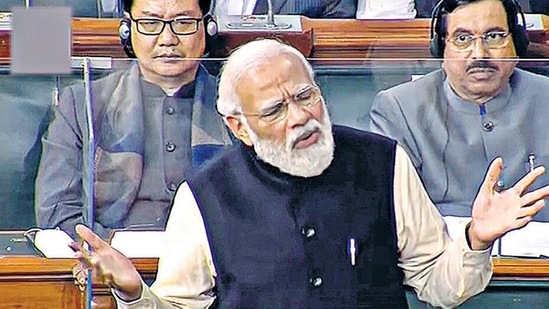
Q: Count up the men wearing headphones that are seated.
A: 2